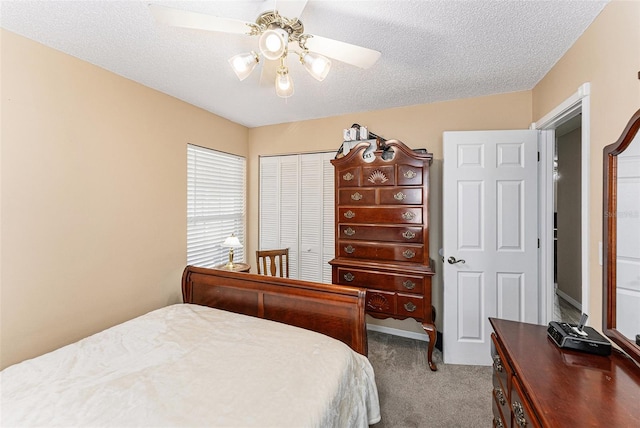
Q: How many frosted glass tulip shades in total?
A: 4